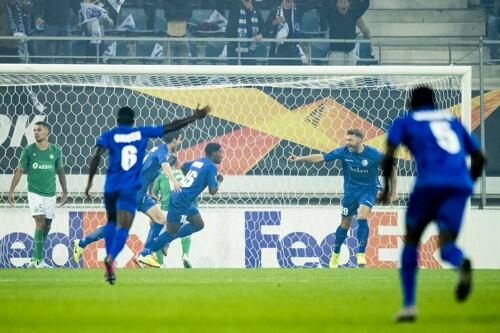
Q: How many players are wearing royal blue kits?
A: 5